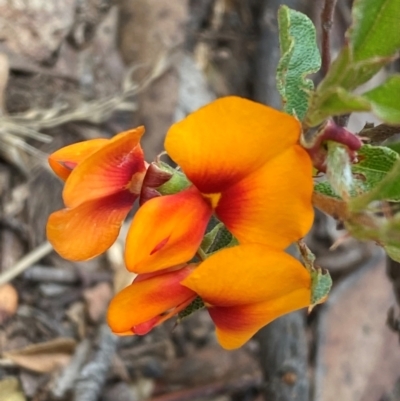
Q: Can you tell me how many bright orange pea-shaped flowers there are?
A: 3